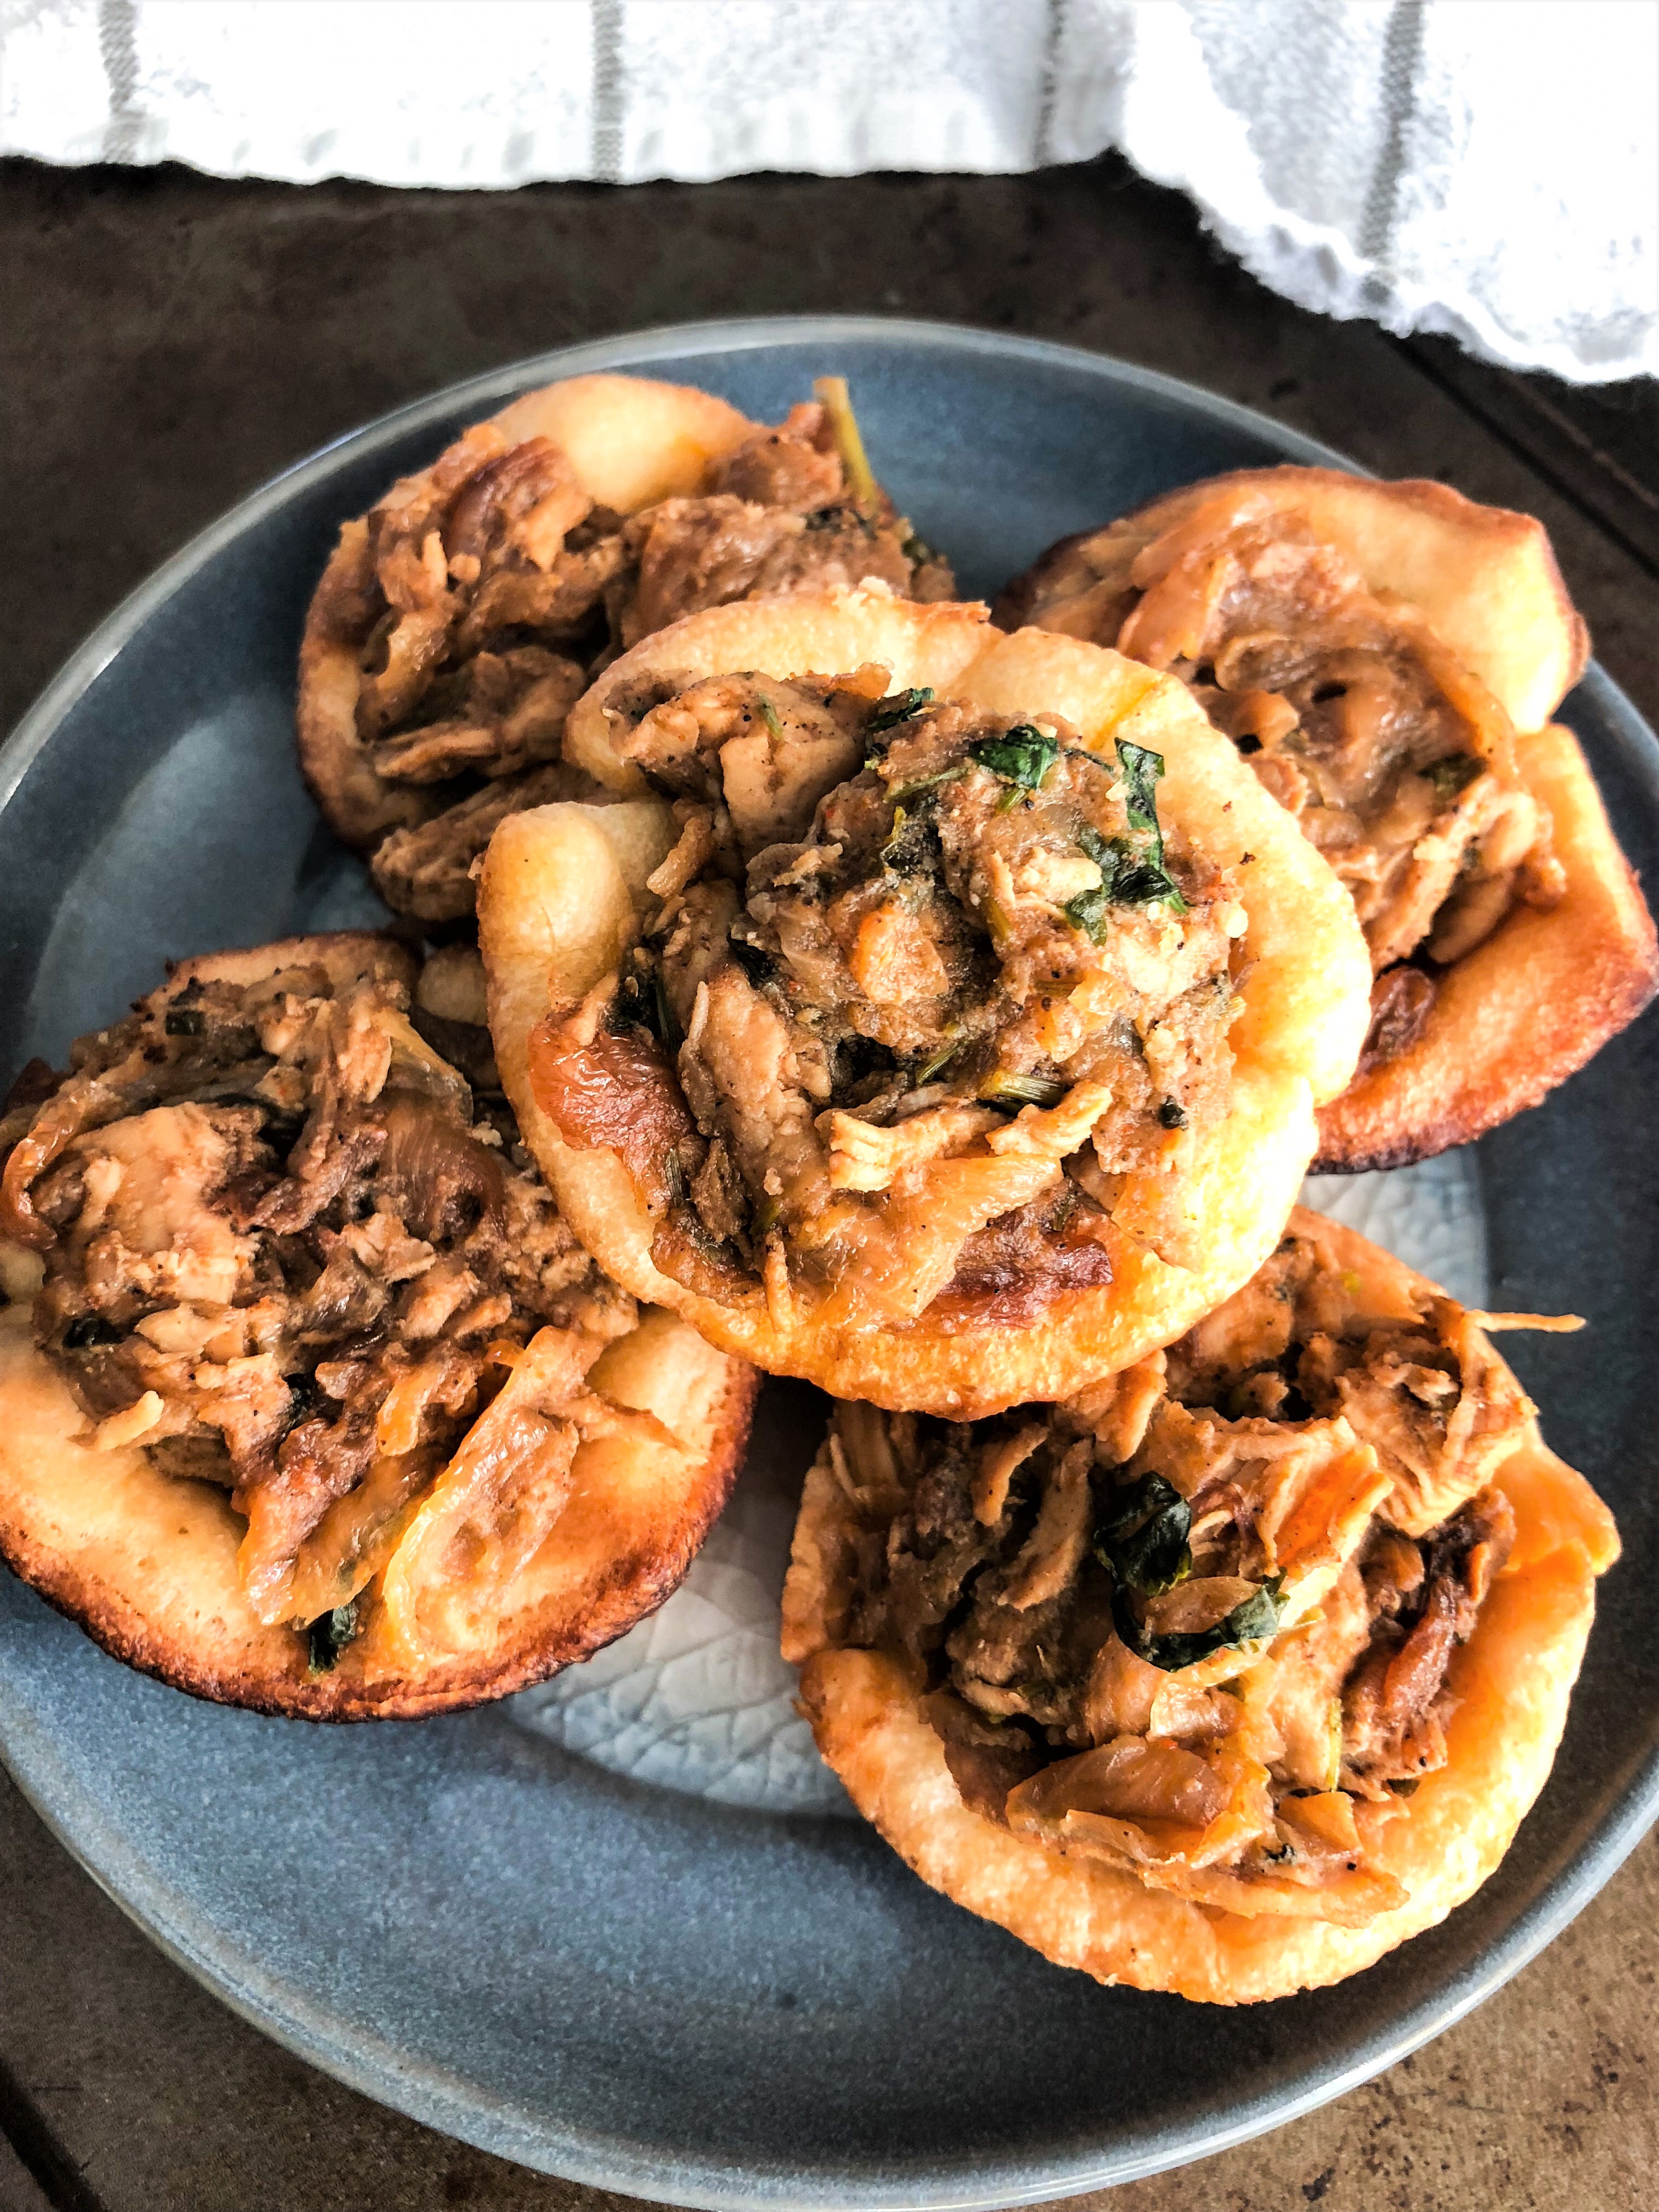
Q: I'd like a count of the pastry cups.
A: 5